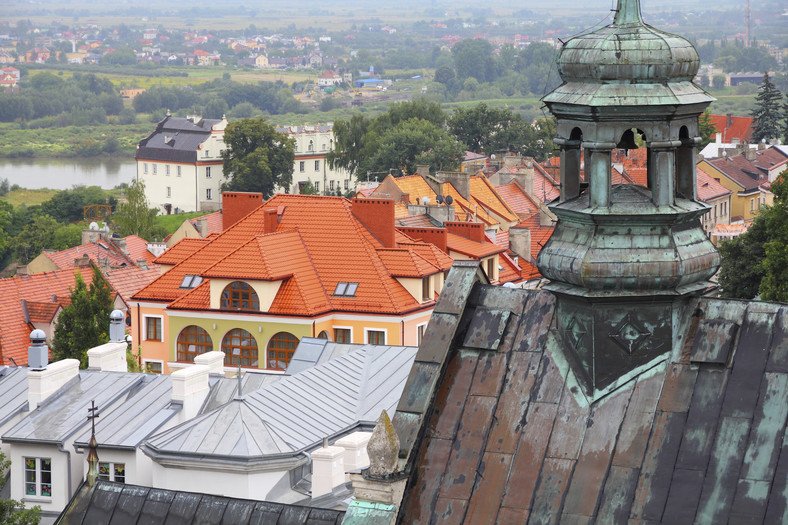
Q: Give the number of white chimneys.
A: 6